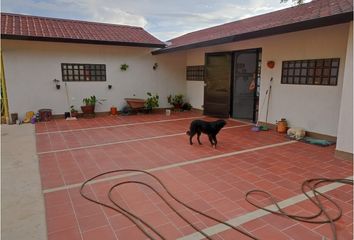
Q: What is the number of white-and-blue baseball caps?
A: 0